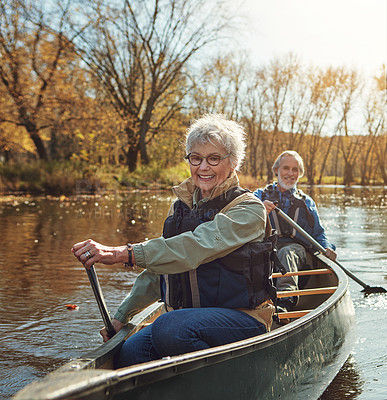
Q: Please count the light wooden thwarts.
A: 3